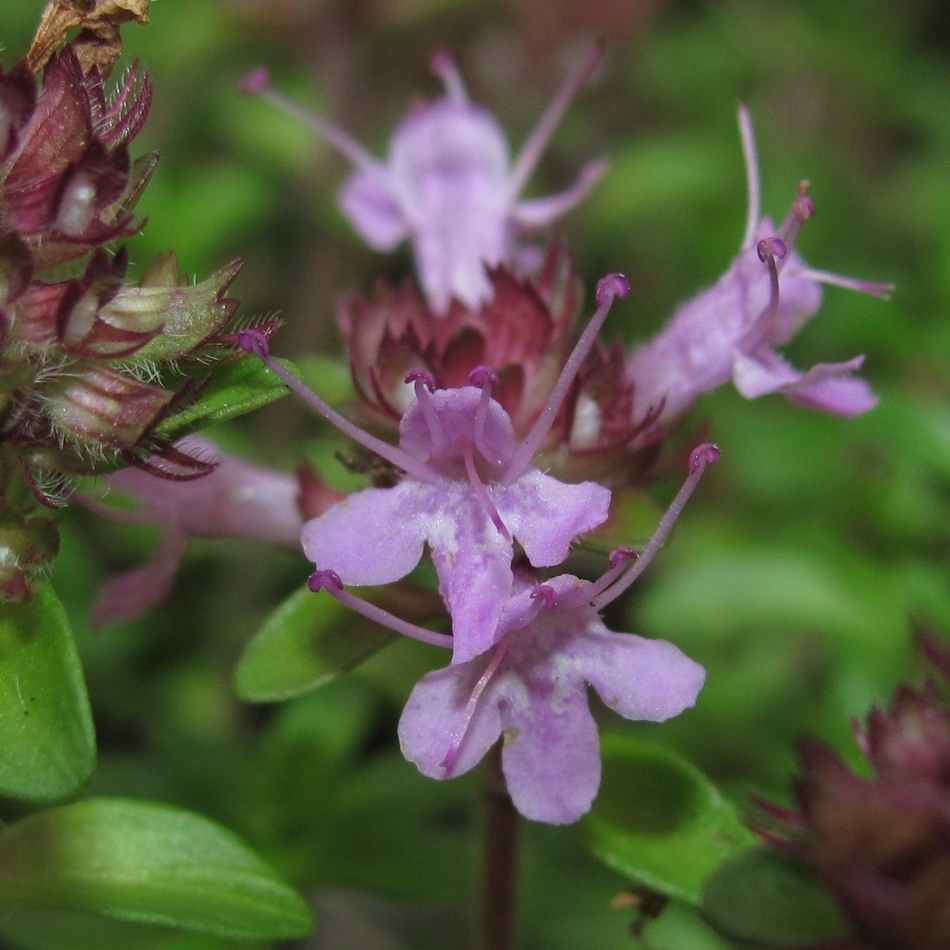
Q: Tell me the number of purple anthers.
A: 12